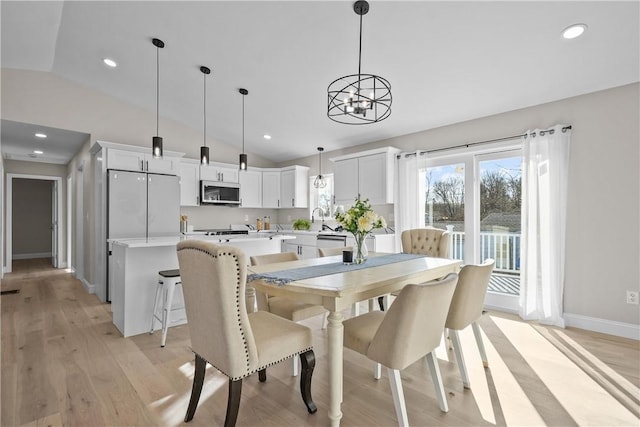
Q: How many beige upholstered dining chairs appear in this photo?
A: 6